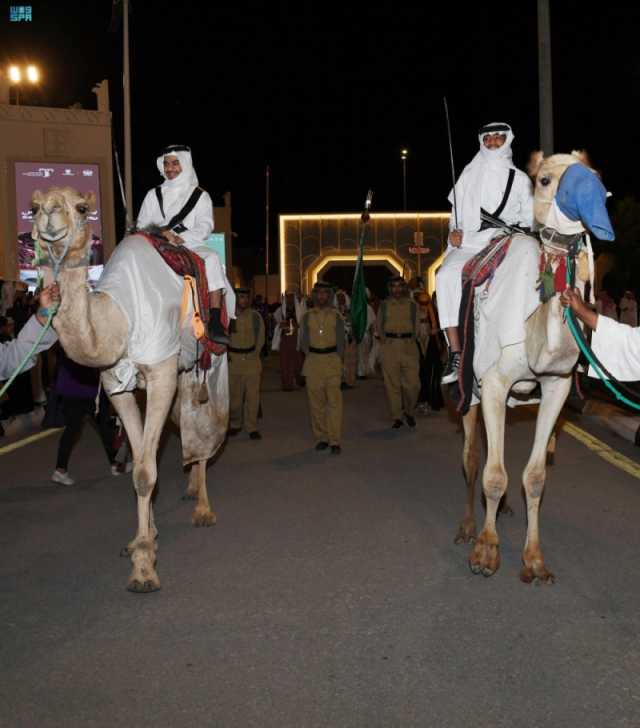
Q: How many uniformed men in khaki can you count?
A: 3